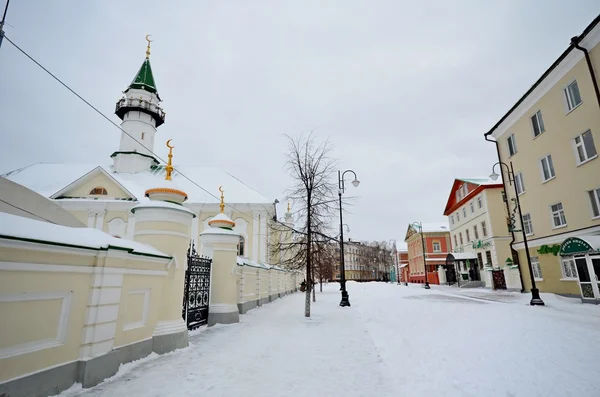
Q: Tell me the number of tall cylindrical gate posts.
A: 2